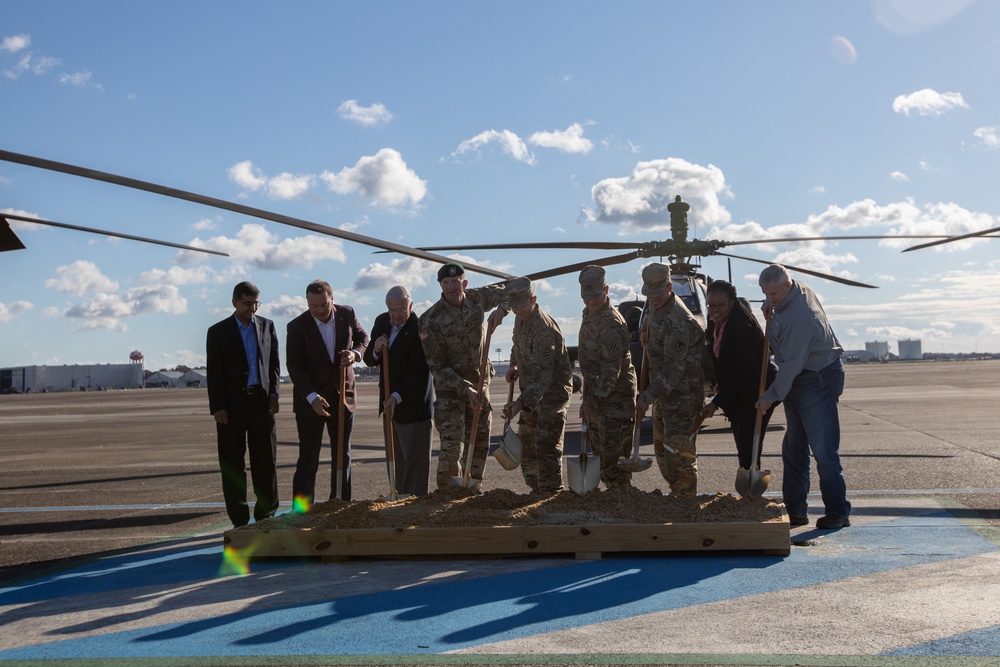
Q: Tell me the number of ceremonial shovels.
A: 8